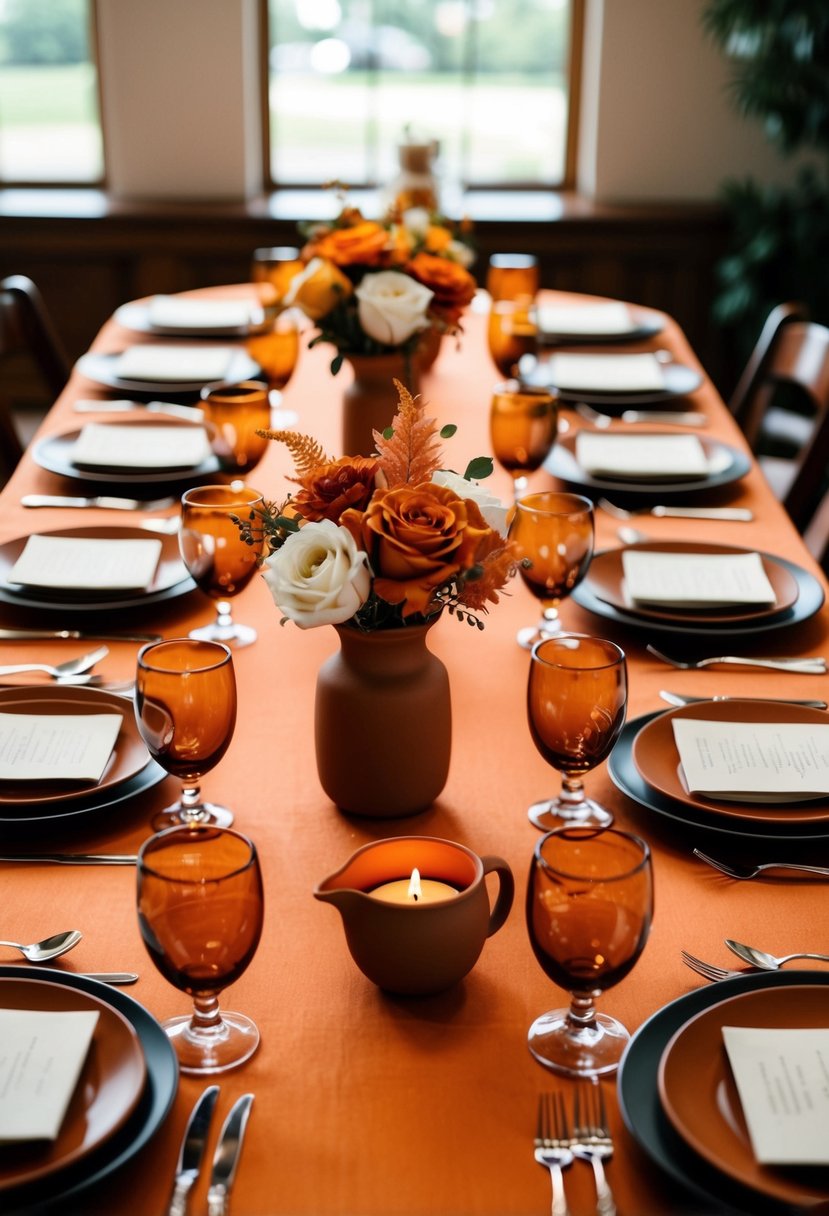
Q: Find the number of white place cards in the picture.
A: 12